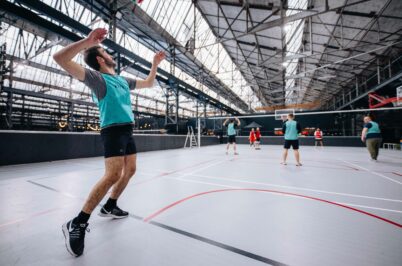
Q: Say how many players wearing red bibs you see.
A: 3